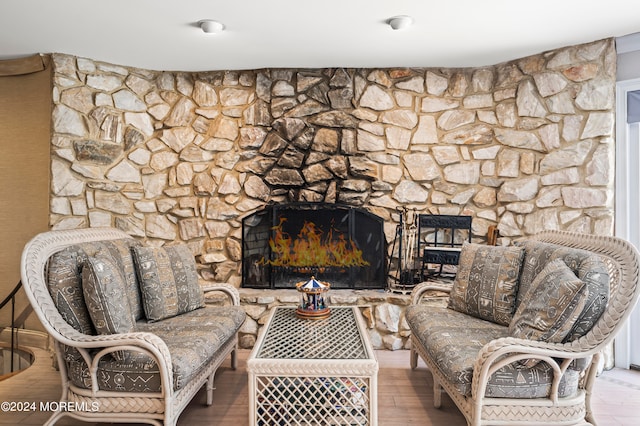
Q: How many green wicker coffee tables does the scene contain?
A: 0